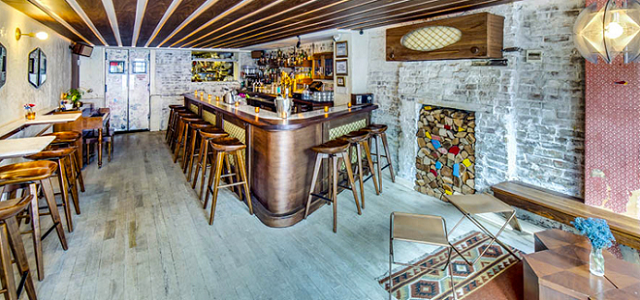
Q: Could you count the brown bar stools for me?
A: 14